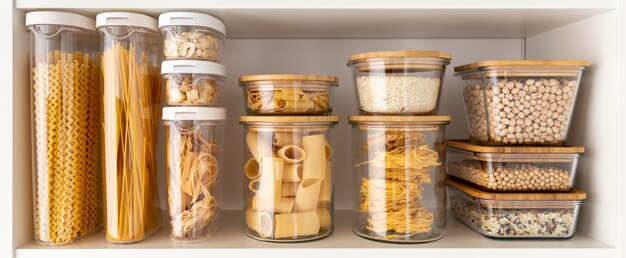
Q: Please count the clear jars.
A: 12